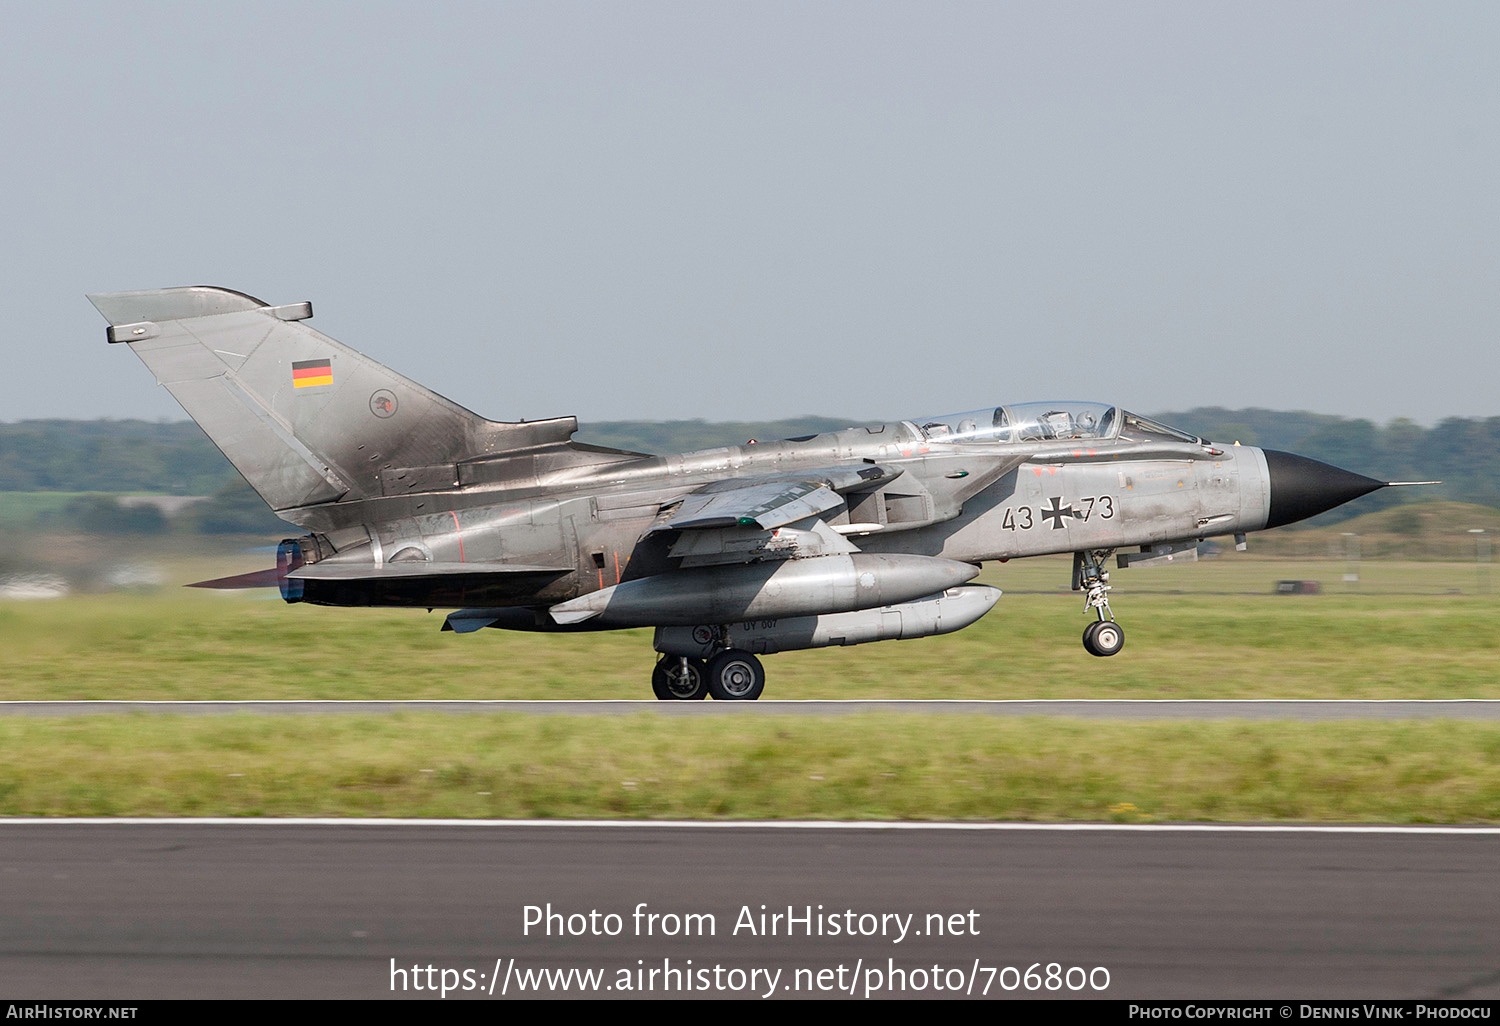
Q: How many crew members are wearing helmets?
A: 2